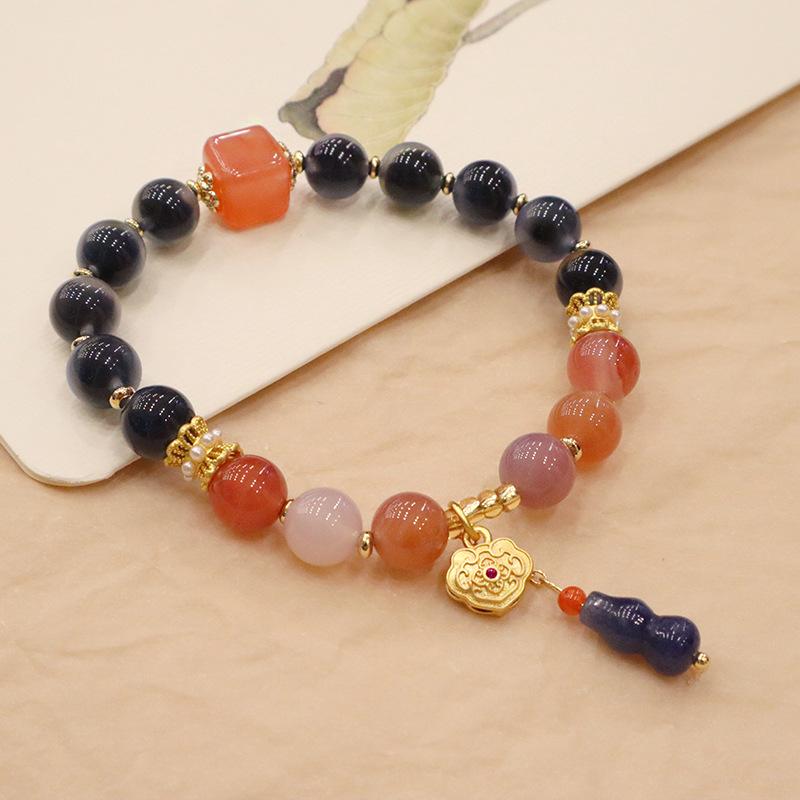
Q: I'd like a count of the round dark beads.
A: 10